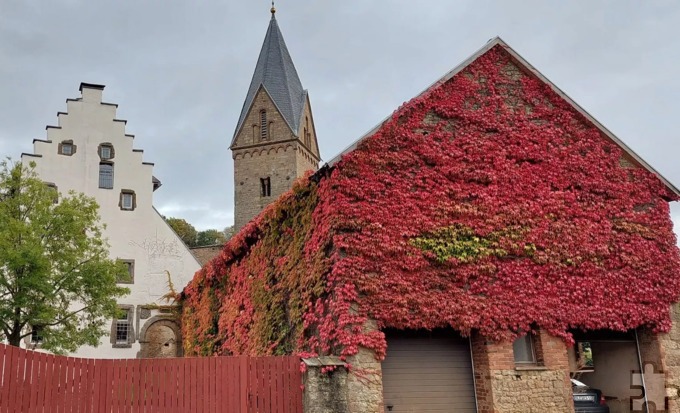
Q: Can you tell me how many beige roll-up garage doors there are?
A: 1